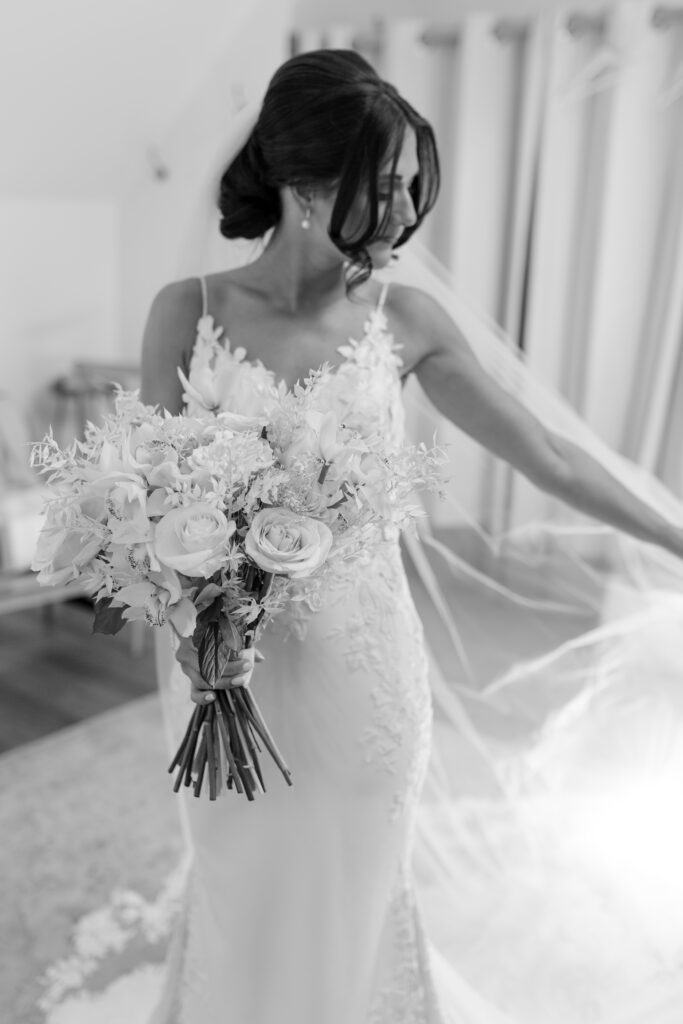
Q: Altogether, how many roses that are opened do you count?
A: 2